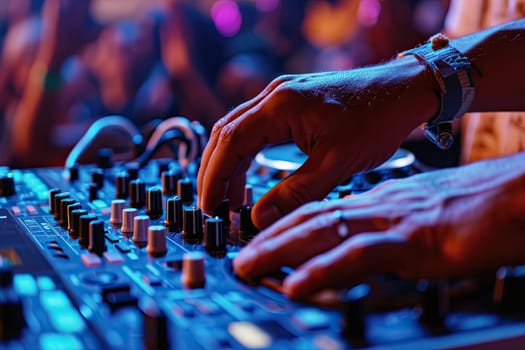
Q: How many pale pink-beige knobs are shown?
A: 5